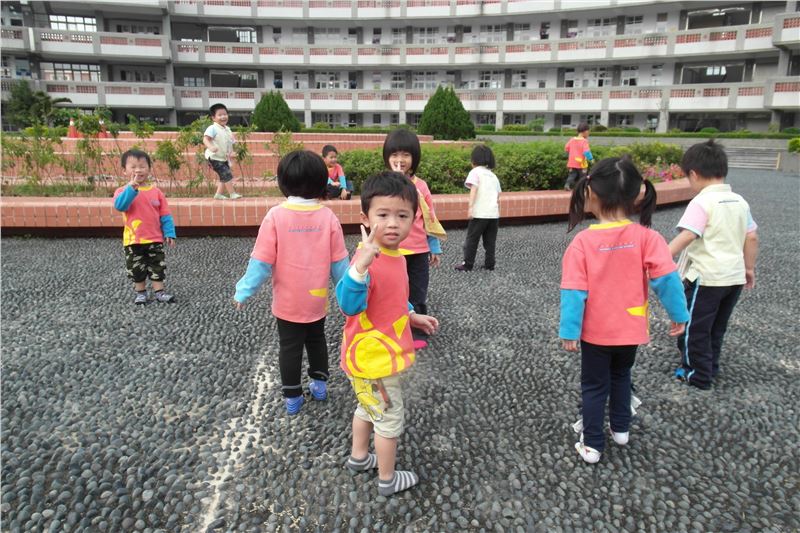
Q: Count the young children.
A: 10